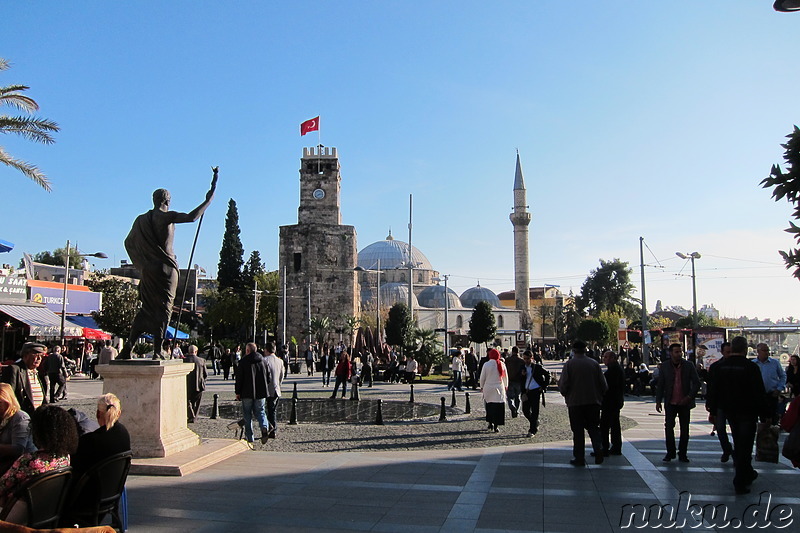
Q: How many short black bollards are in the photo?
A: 8